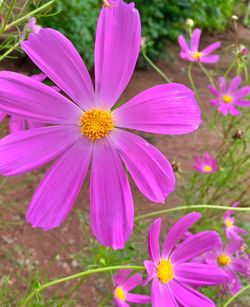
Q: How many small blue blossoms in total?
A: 0